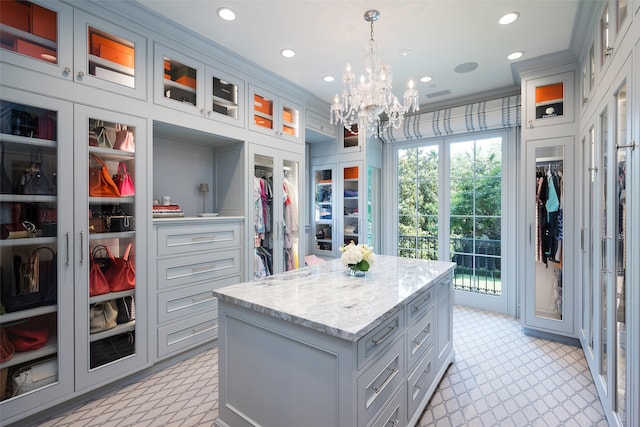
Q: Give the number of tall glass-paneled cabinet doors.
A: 11